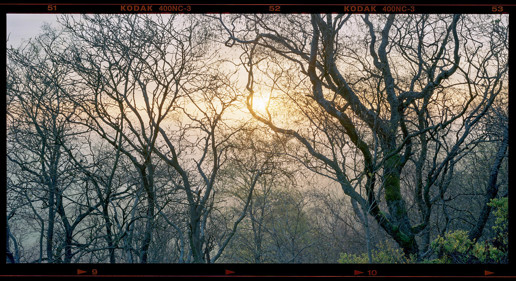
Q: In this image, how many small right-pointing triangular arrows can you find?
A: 4